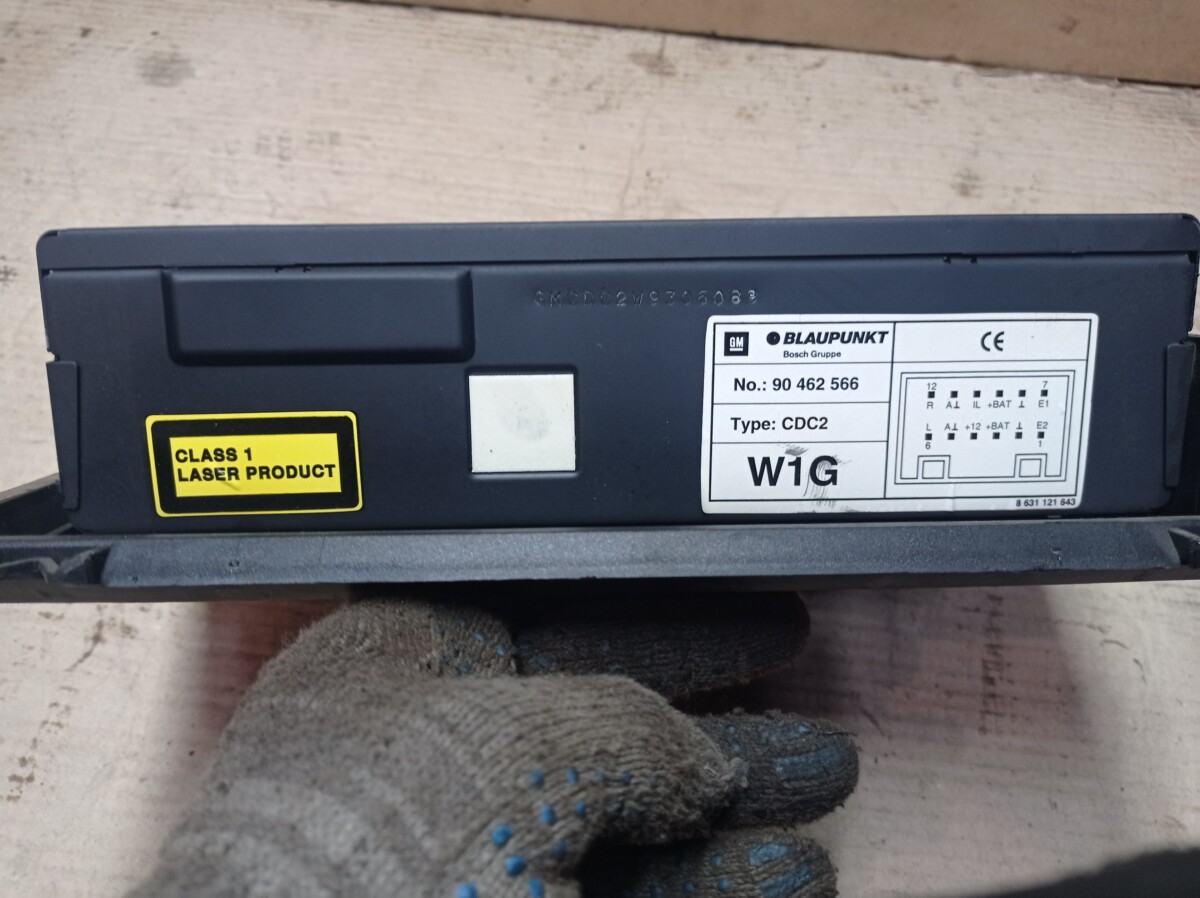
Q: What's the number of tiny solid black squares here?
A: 12